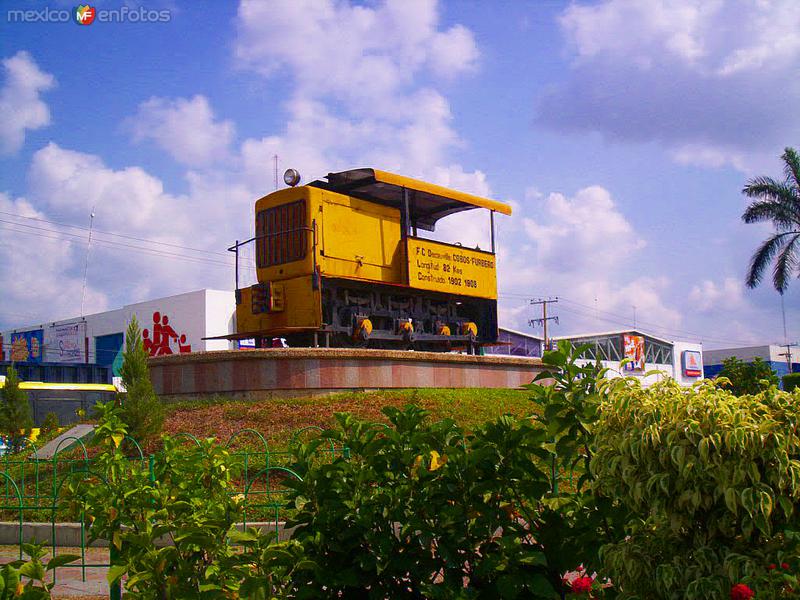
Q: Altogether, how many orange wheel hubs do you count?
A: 4